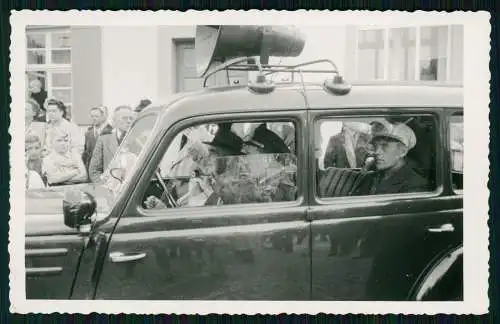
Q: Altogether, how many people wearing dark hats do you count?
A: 2